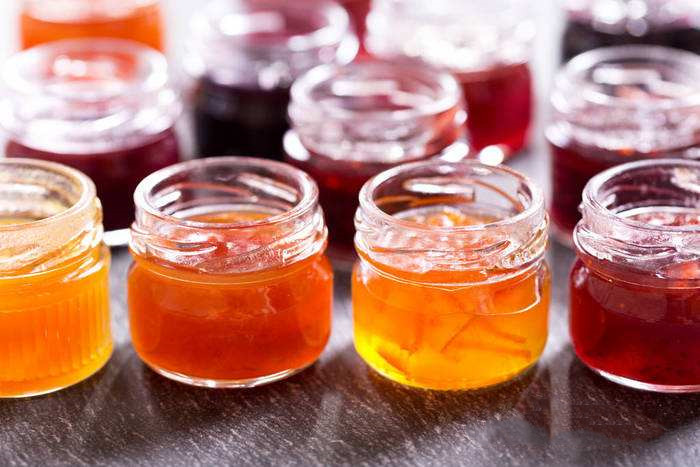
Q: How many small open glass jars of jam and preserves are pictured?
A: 12